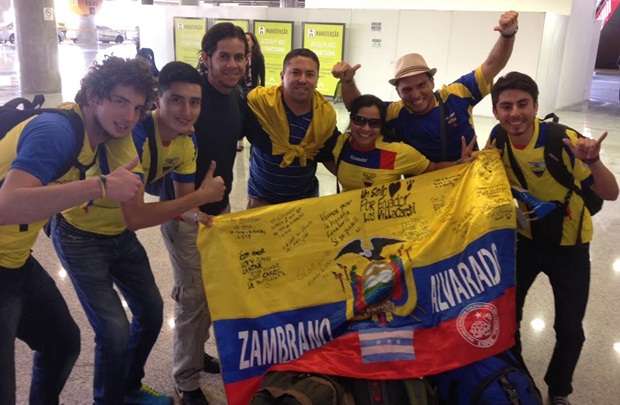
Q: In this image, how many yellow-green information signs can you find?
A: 4